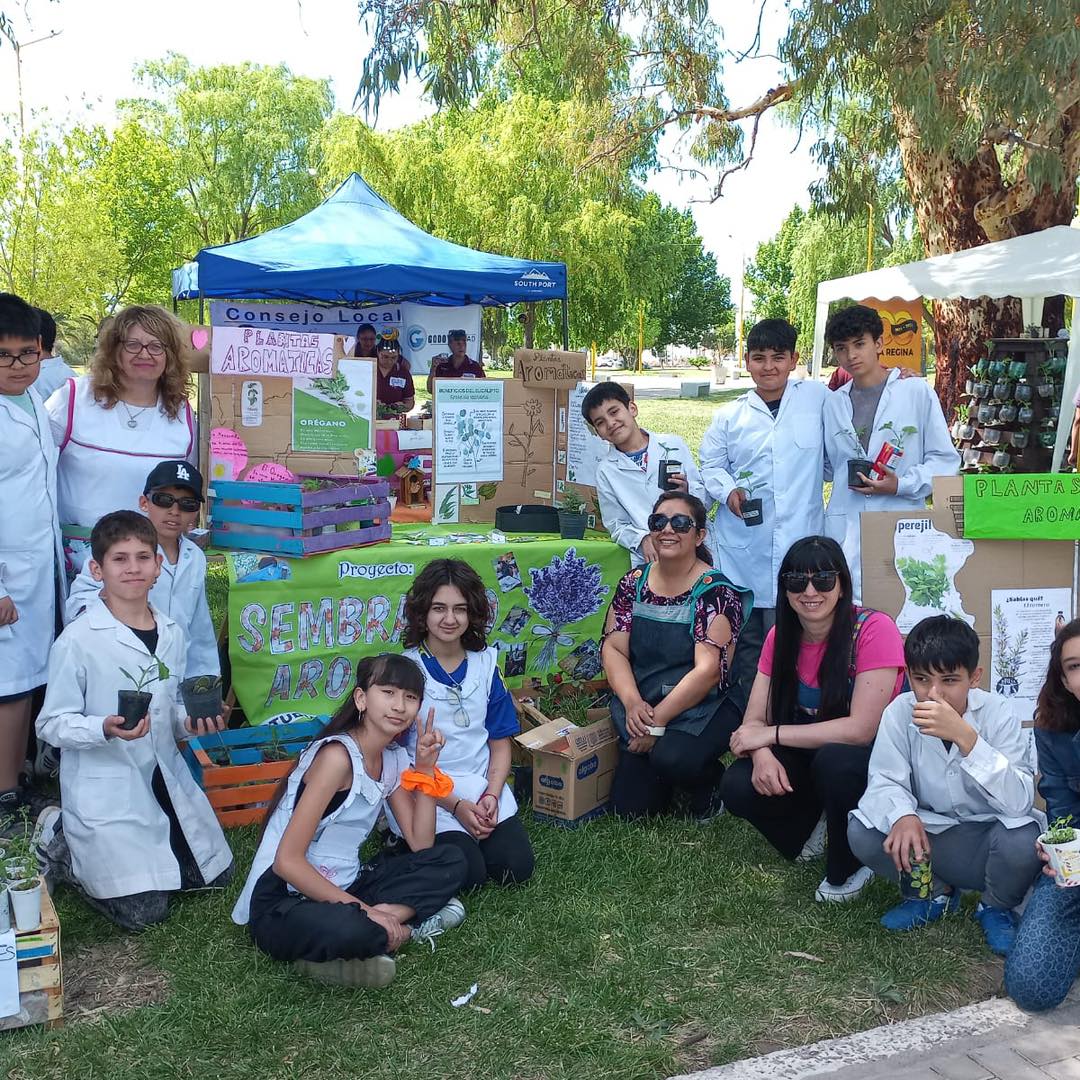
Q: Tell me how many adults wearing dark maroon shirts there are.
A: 3